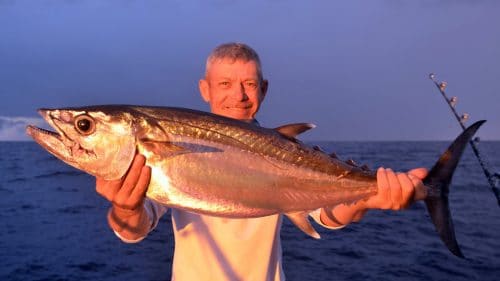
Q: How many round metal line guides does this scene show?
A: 5